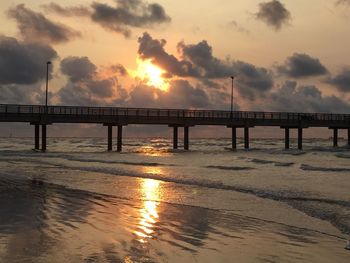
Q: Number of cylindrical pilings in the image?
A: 12